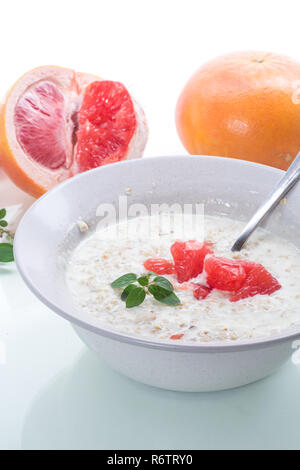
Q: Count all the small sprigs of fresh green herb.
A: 2